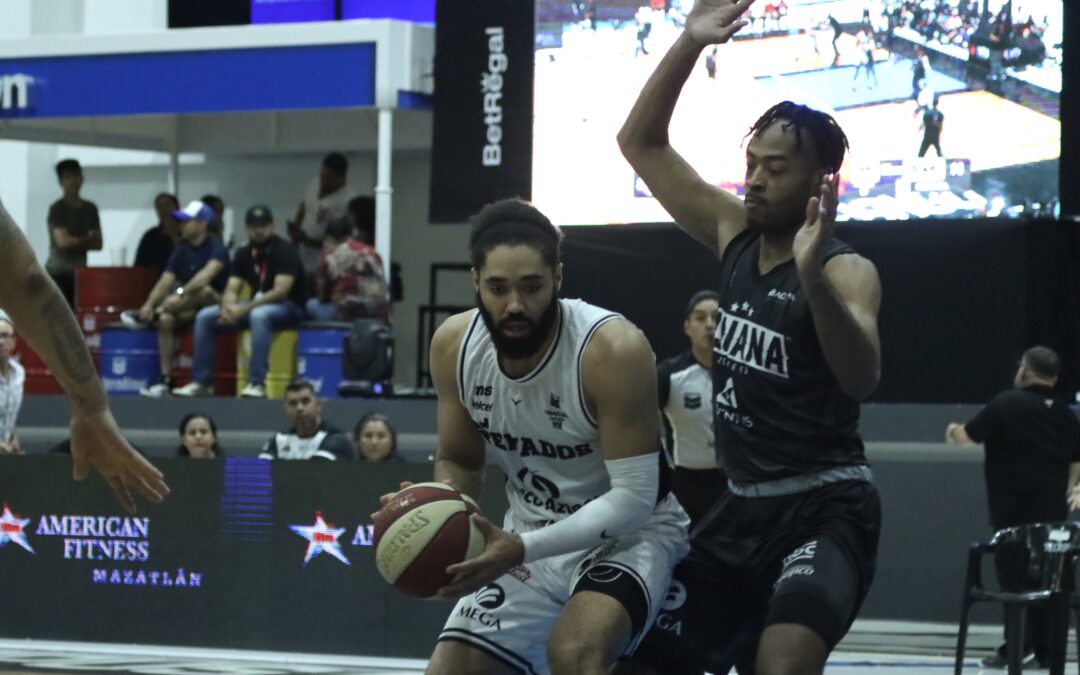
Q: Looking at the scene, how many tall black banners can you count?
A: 1